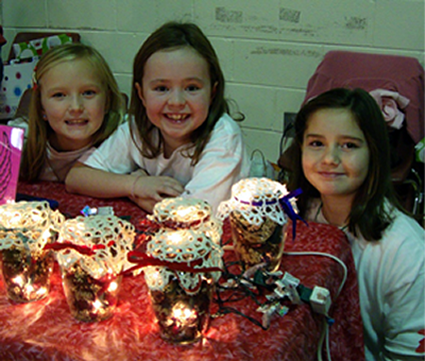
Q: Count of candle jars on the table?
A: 5